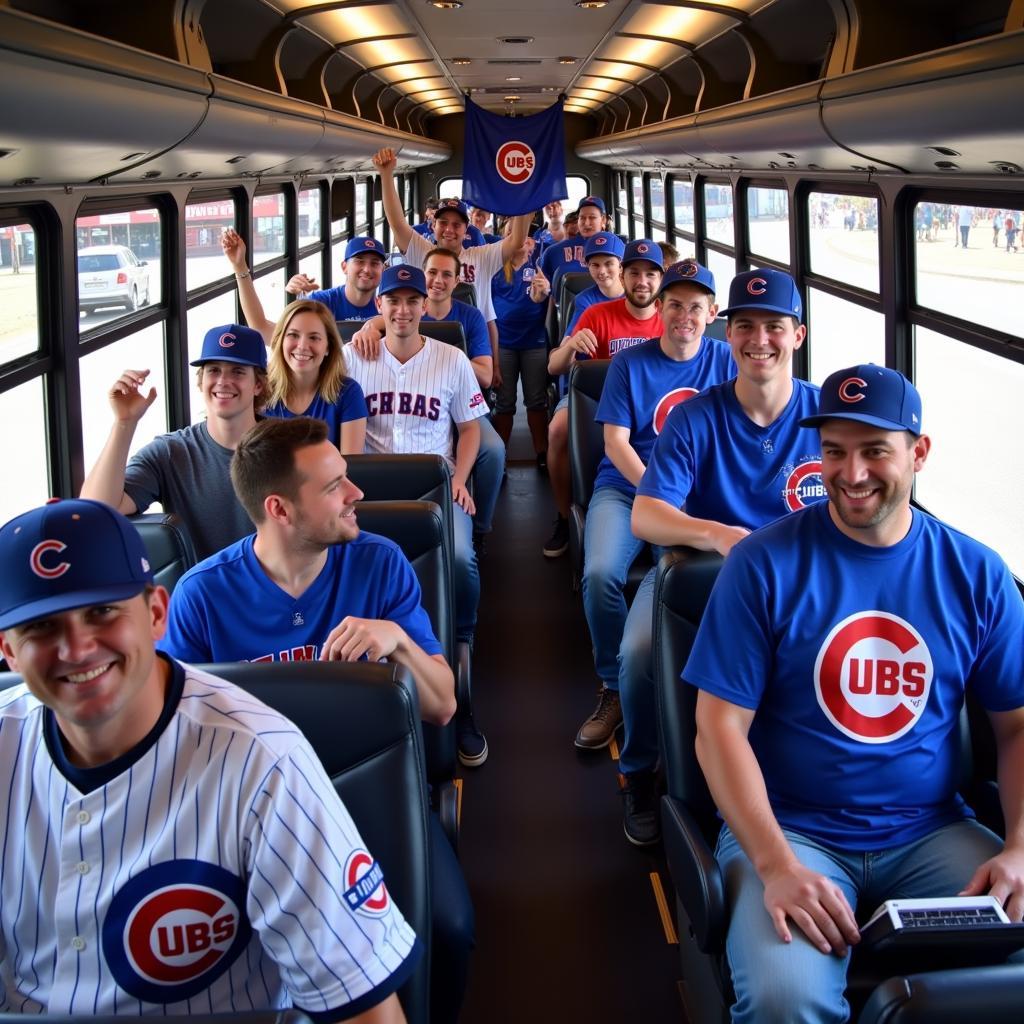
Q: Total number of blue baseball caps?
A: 11